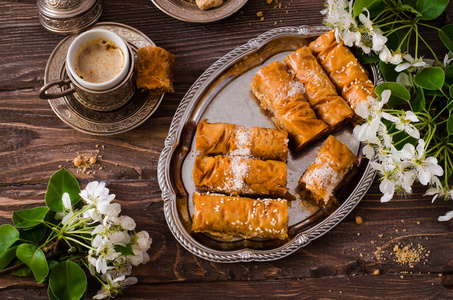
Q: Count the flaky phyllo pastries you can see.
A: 8